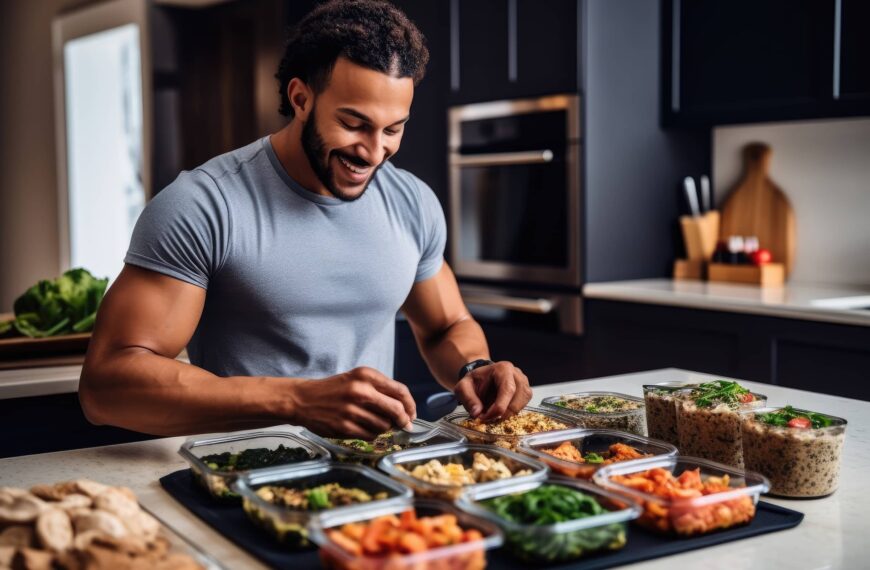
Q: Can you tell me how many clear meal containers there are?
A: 13